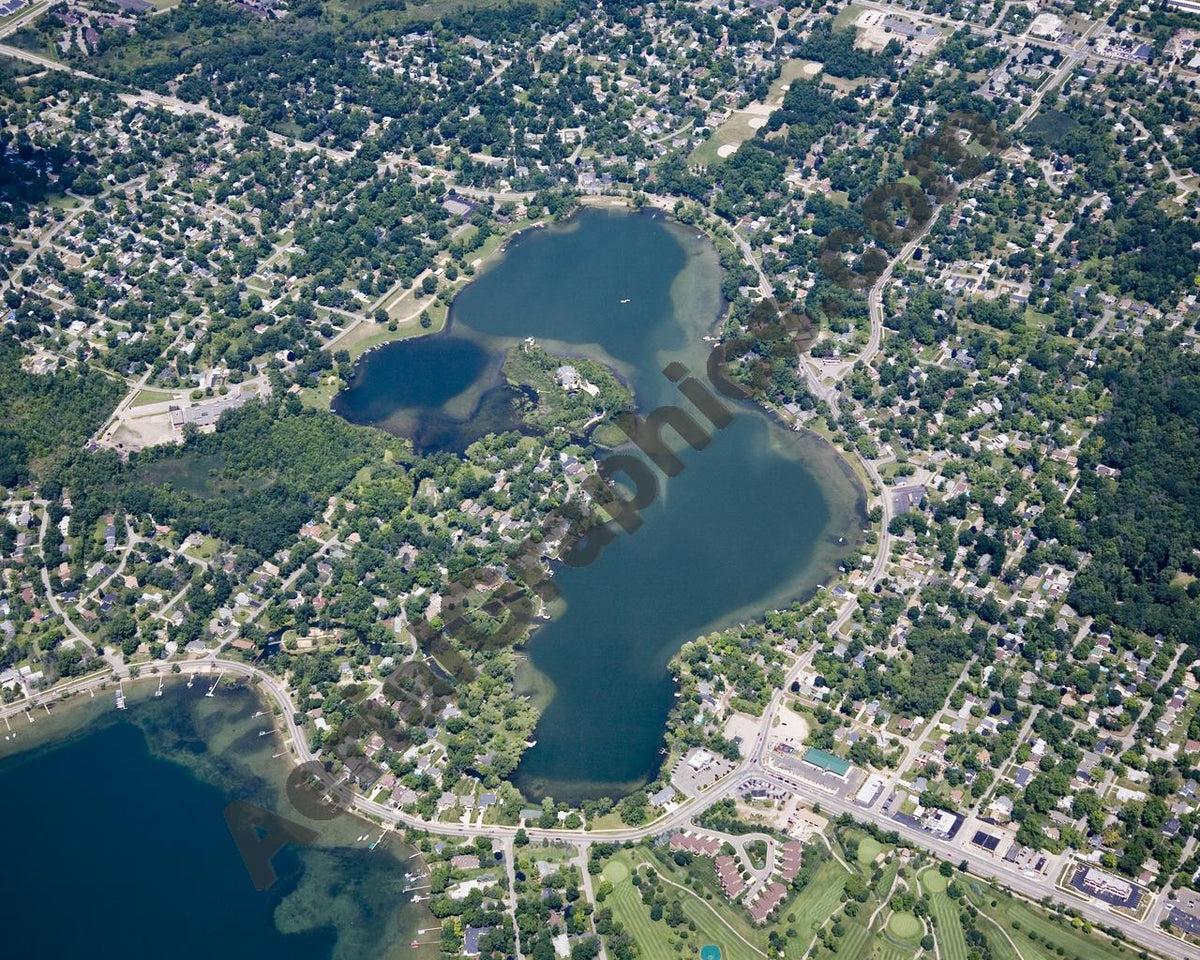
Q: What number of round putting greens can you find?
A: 4